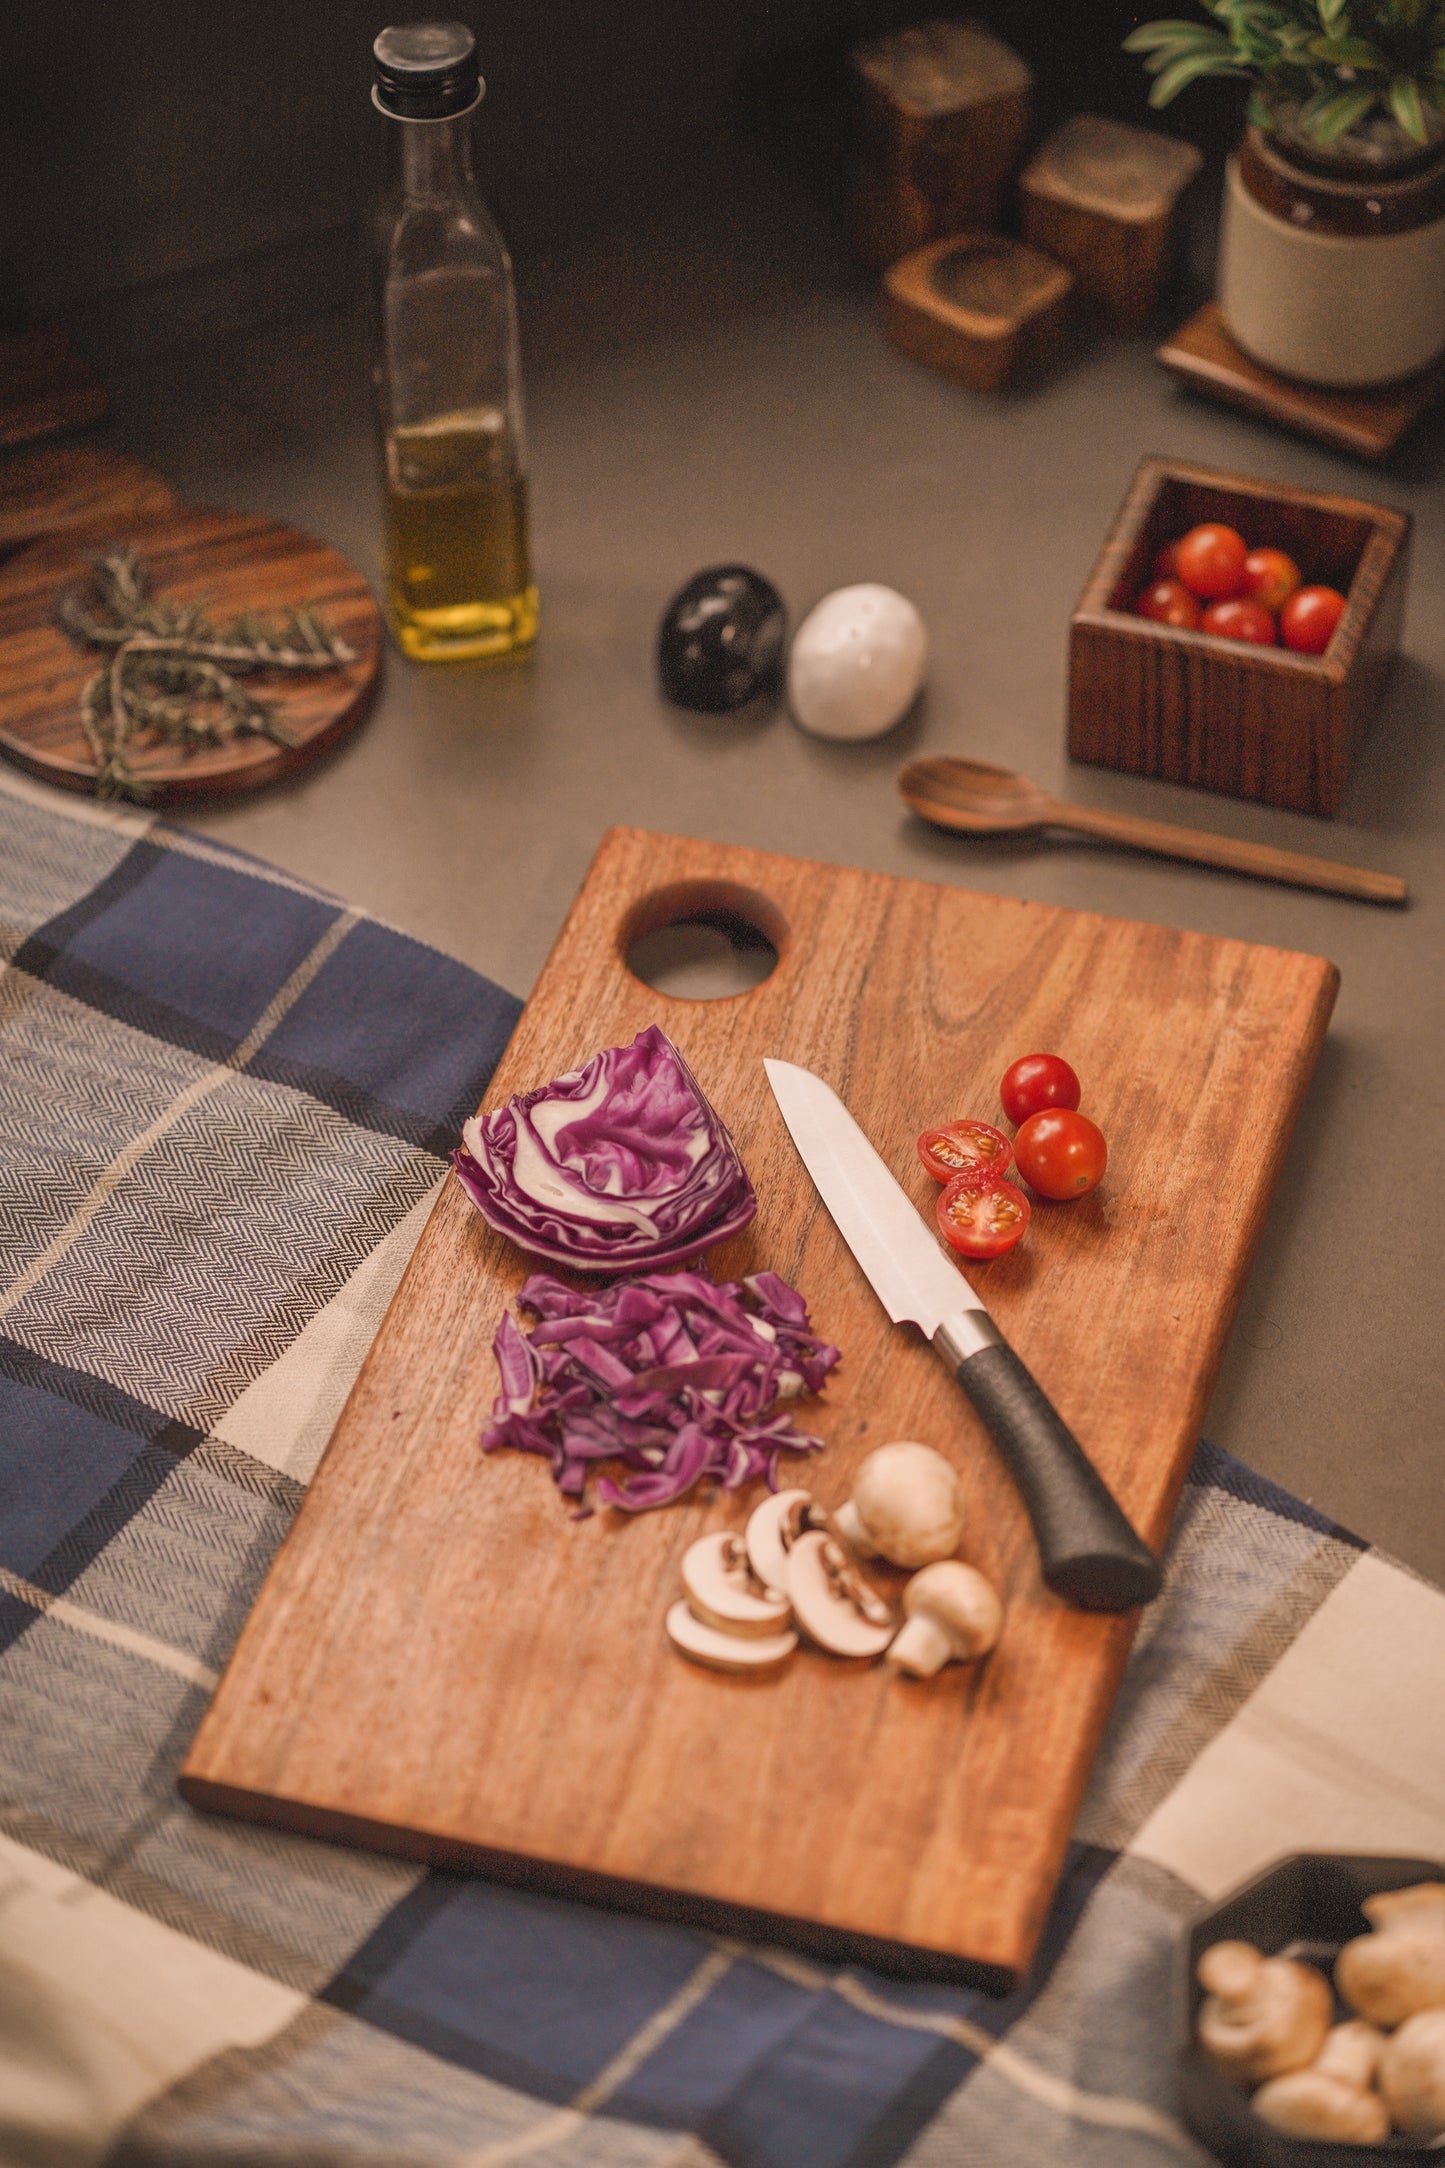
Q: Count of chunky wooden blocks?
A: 3